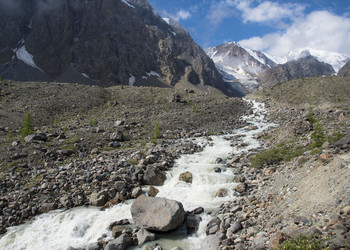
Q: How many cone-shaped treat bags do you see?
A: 0